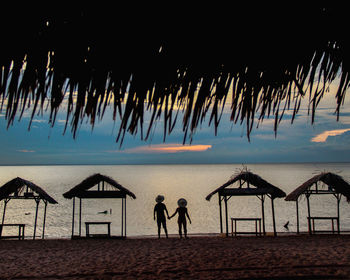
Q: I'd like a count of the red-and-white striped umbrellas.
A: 0